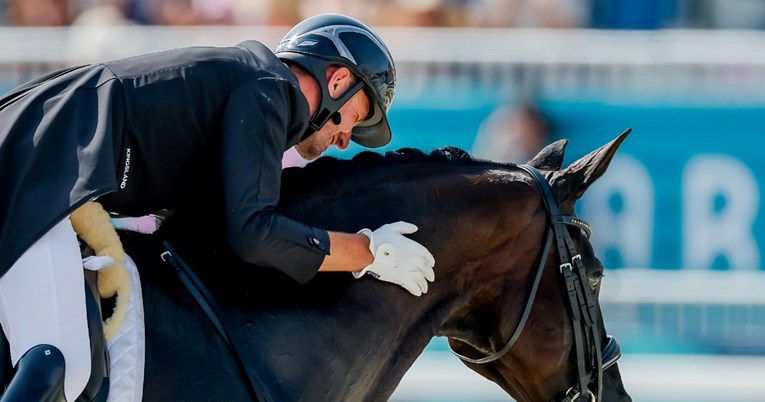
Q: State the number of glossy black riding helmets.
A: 1